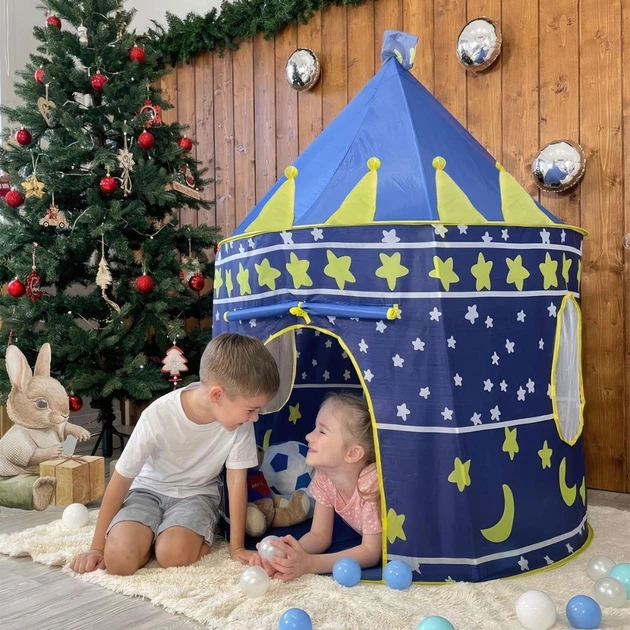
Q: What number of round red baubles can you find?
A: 13